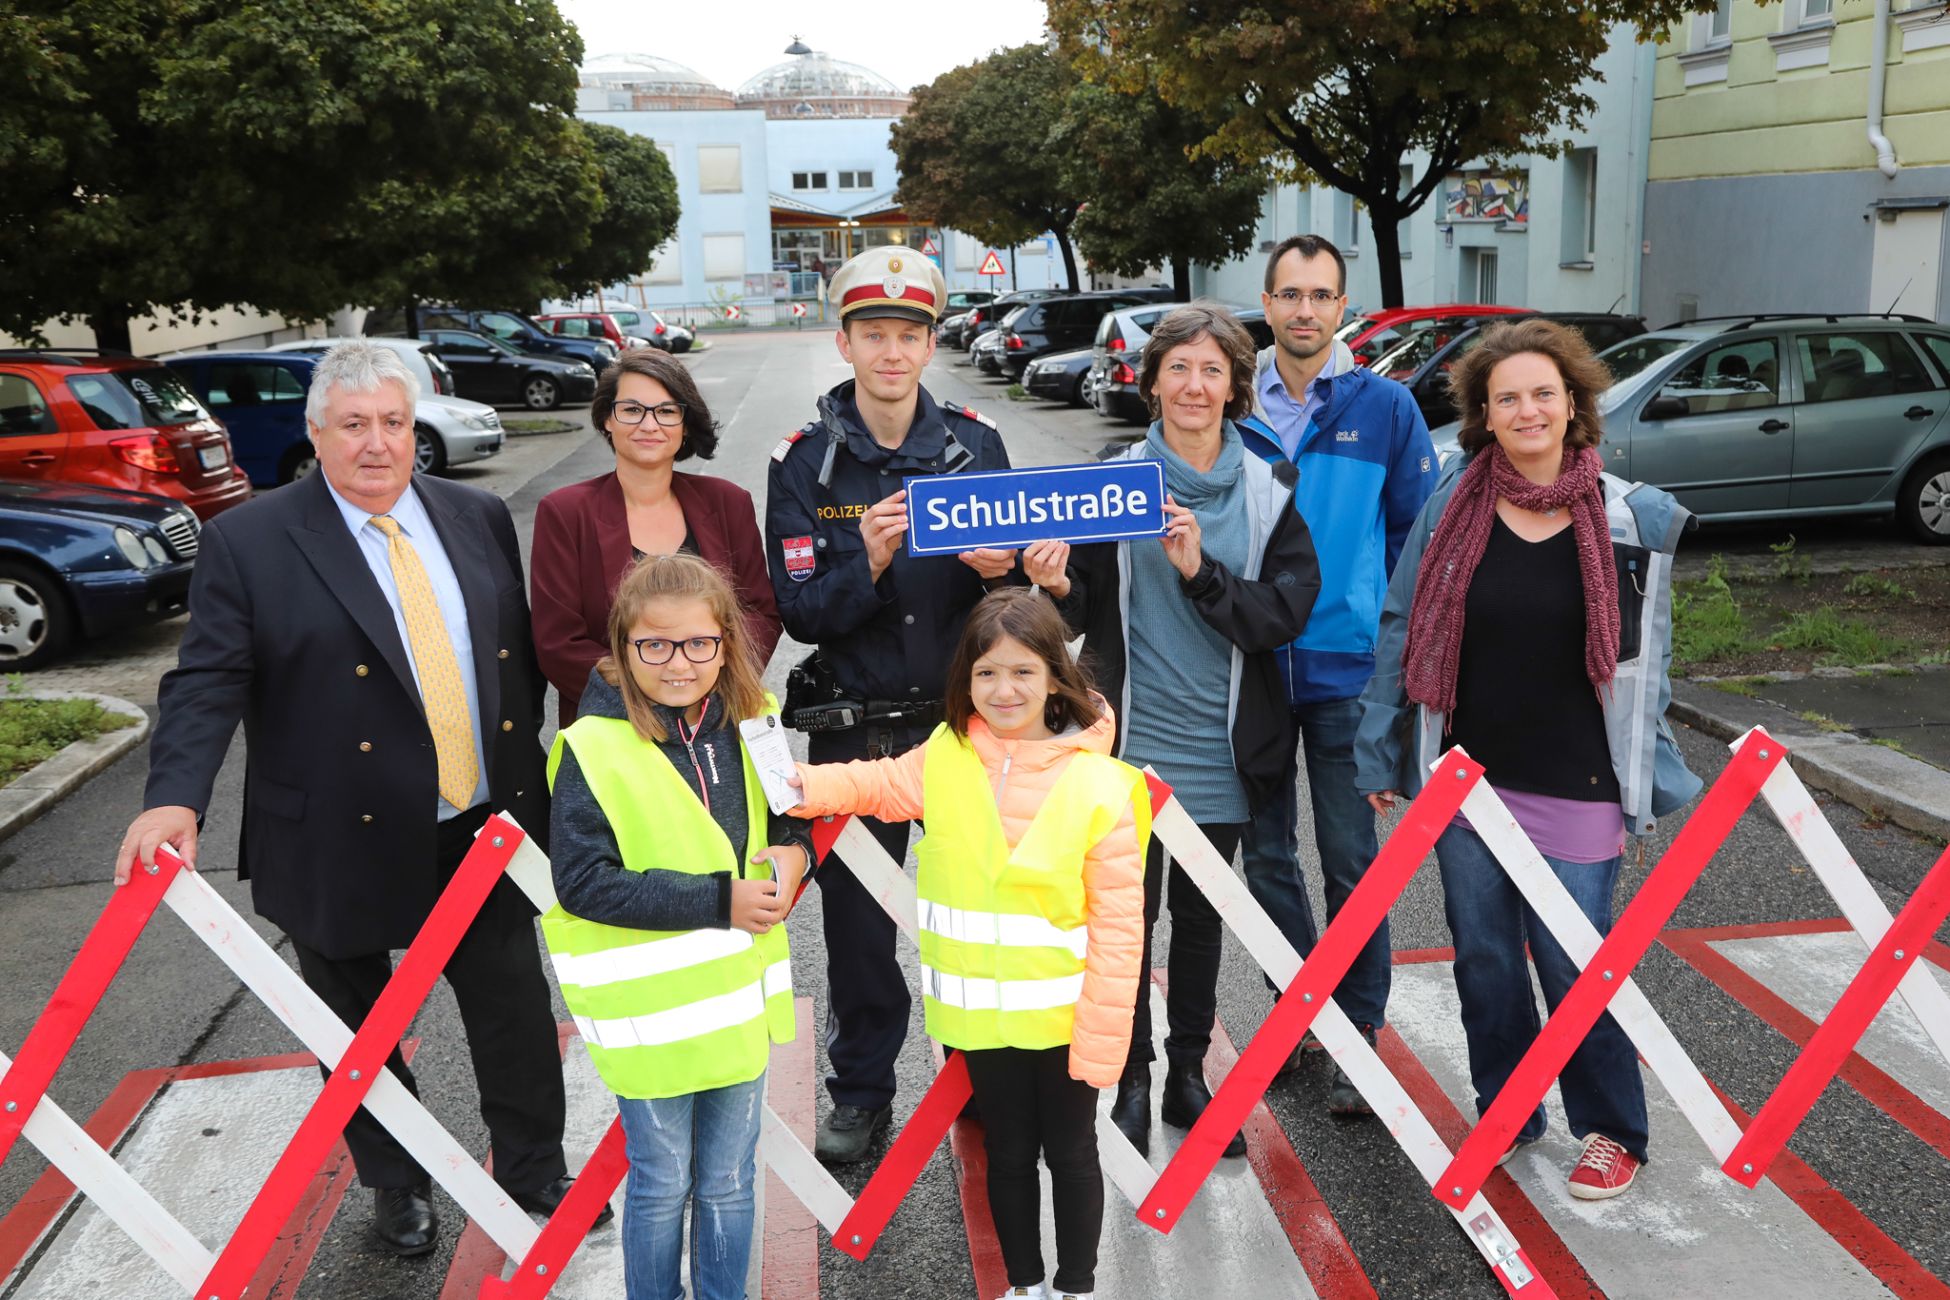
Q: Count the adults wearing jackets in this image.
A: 6